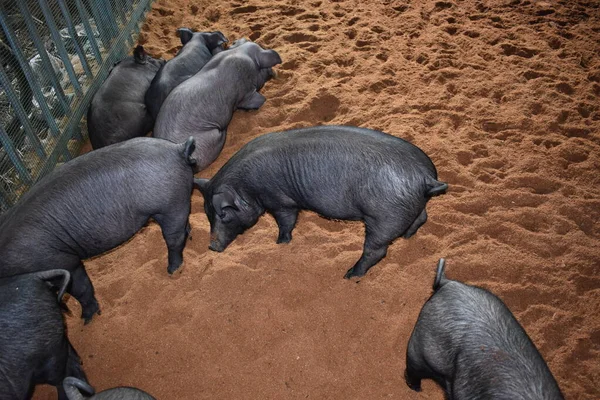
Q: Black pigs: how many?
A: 8